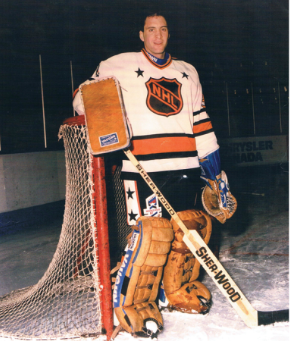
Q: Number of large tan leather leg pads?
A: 2